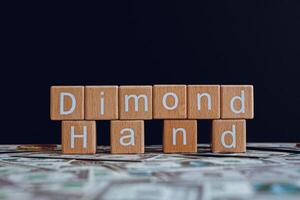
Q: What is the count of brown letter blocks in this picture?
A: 10